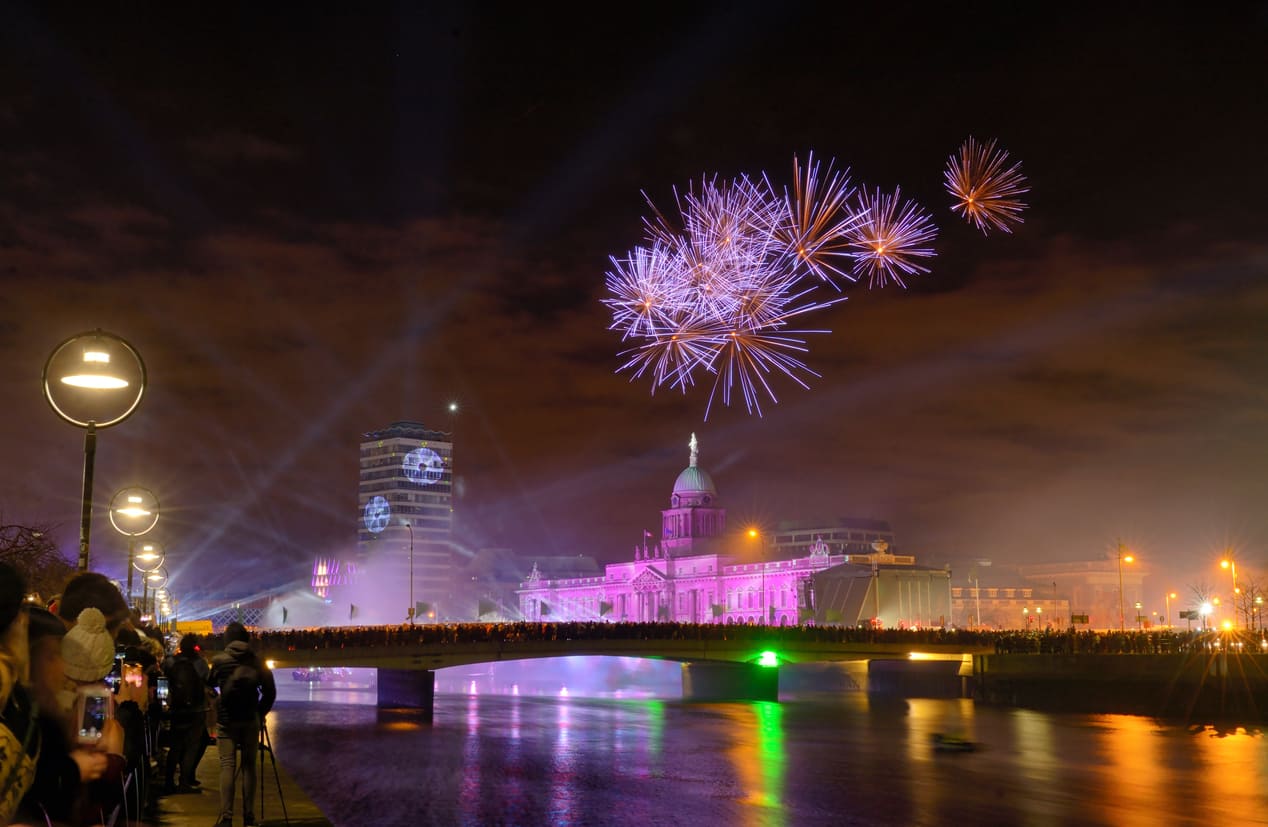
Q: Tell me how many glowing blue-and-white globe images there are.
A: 2